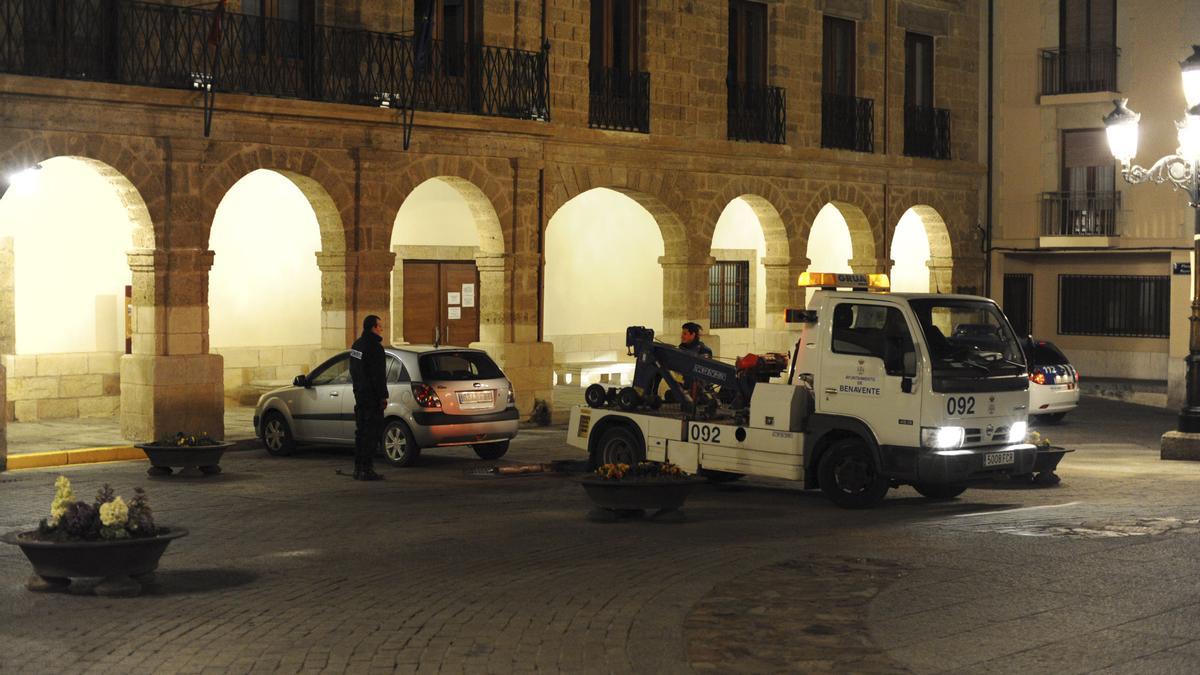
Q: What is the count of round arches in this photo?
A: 7